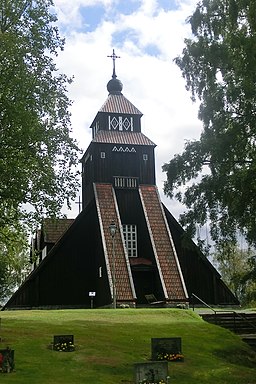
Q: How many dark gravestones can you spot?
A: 4